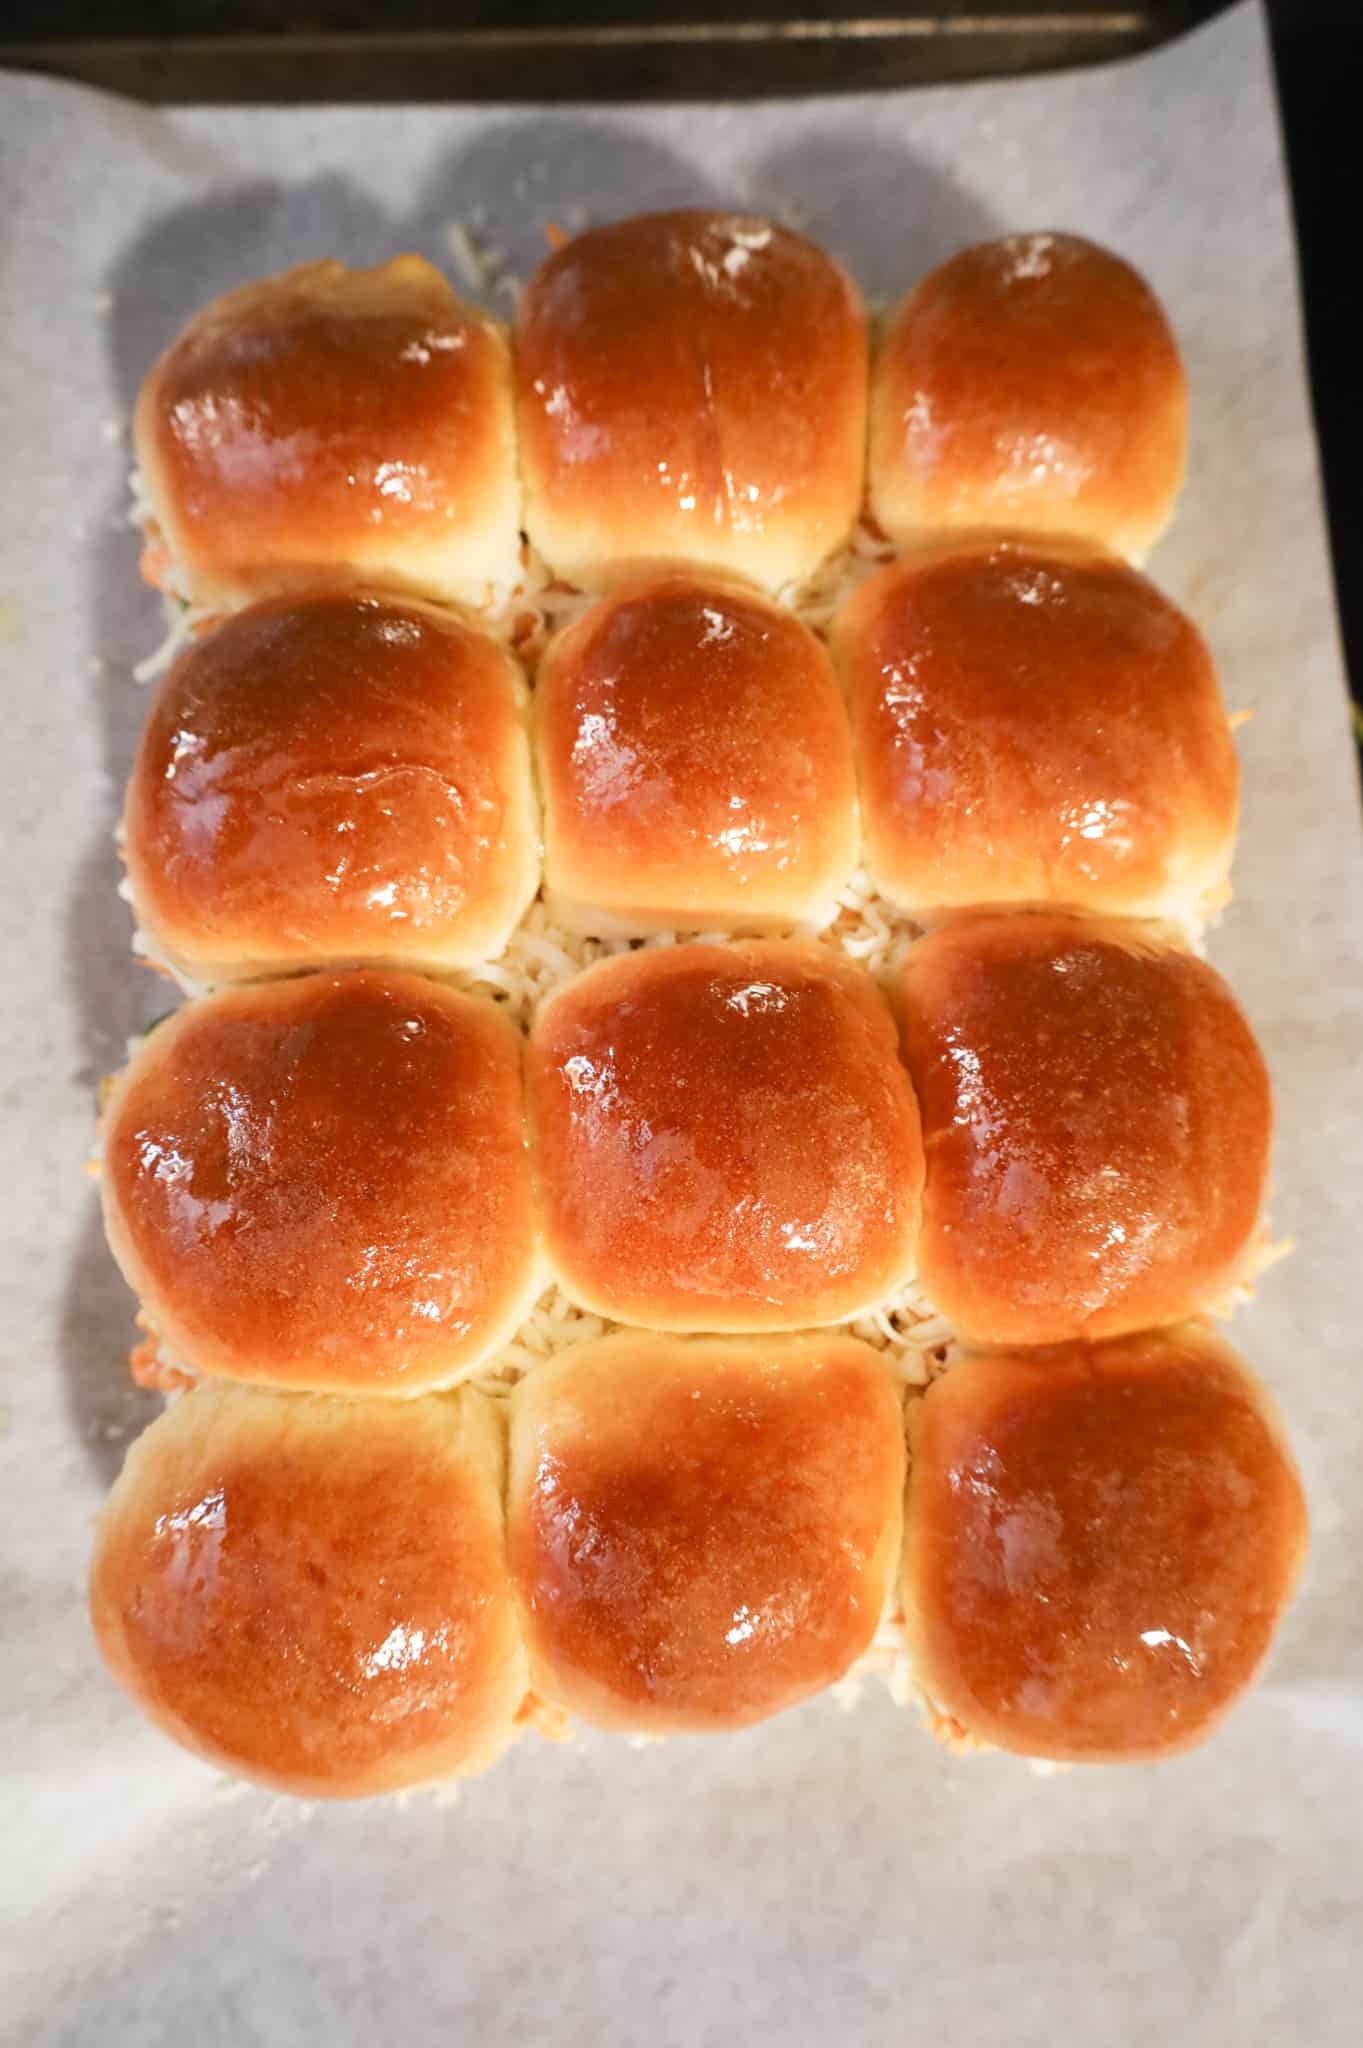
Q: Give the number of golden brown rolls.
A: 12